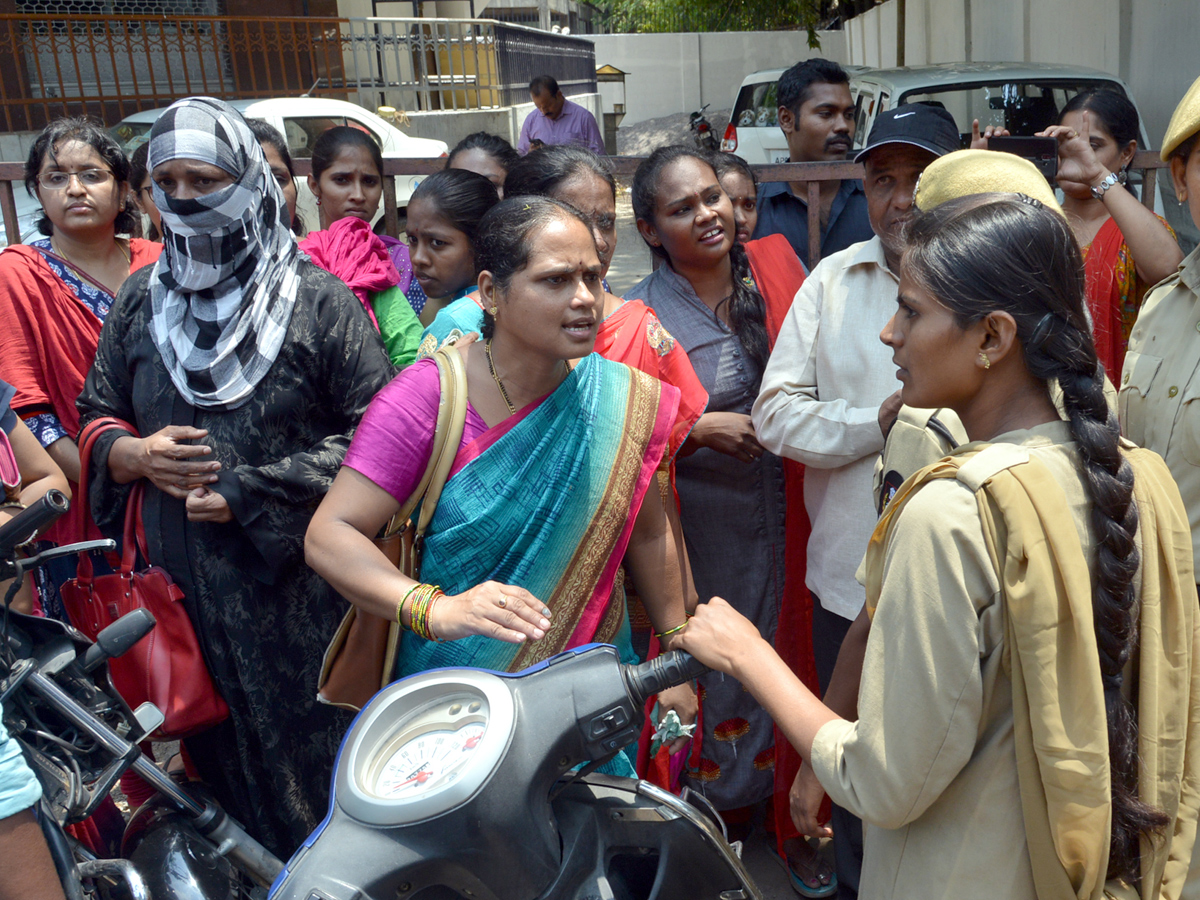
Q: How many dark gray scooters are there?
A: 1